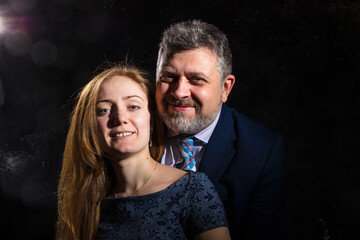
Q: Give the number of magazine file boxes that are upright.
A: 0